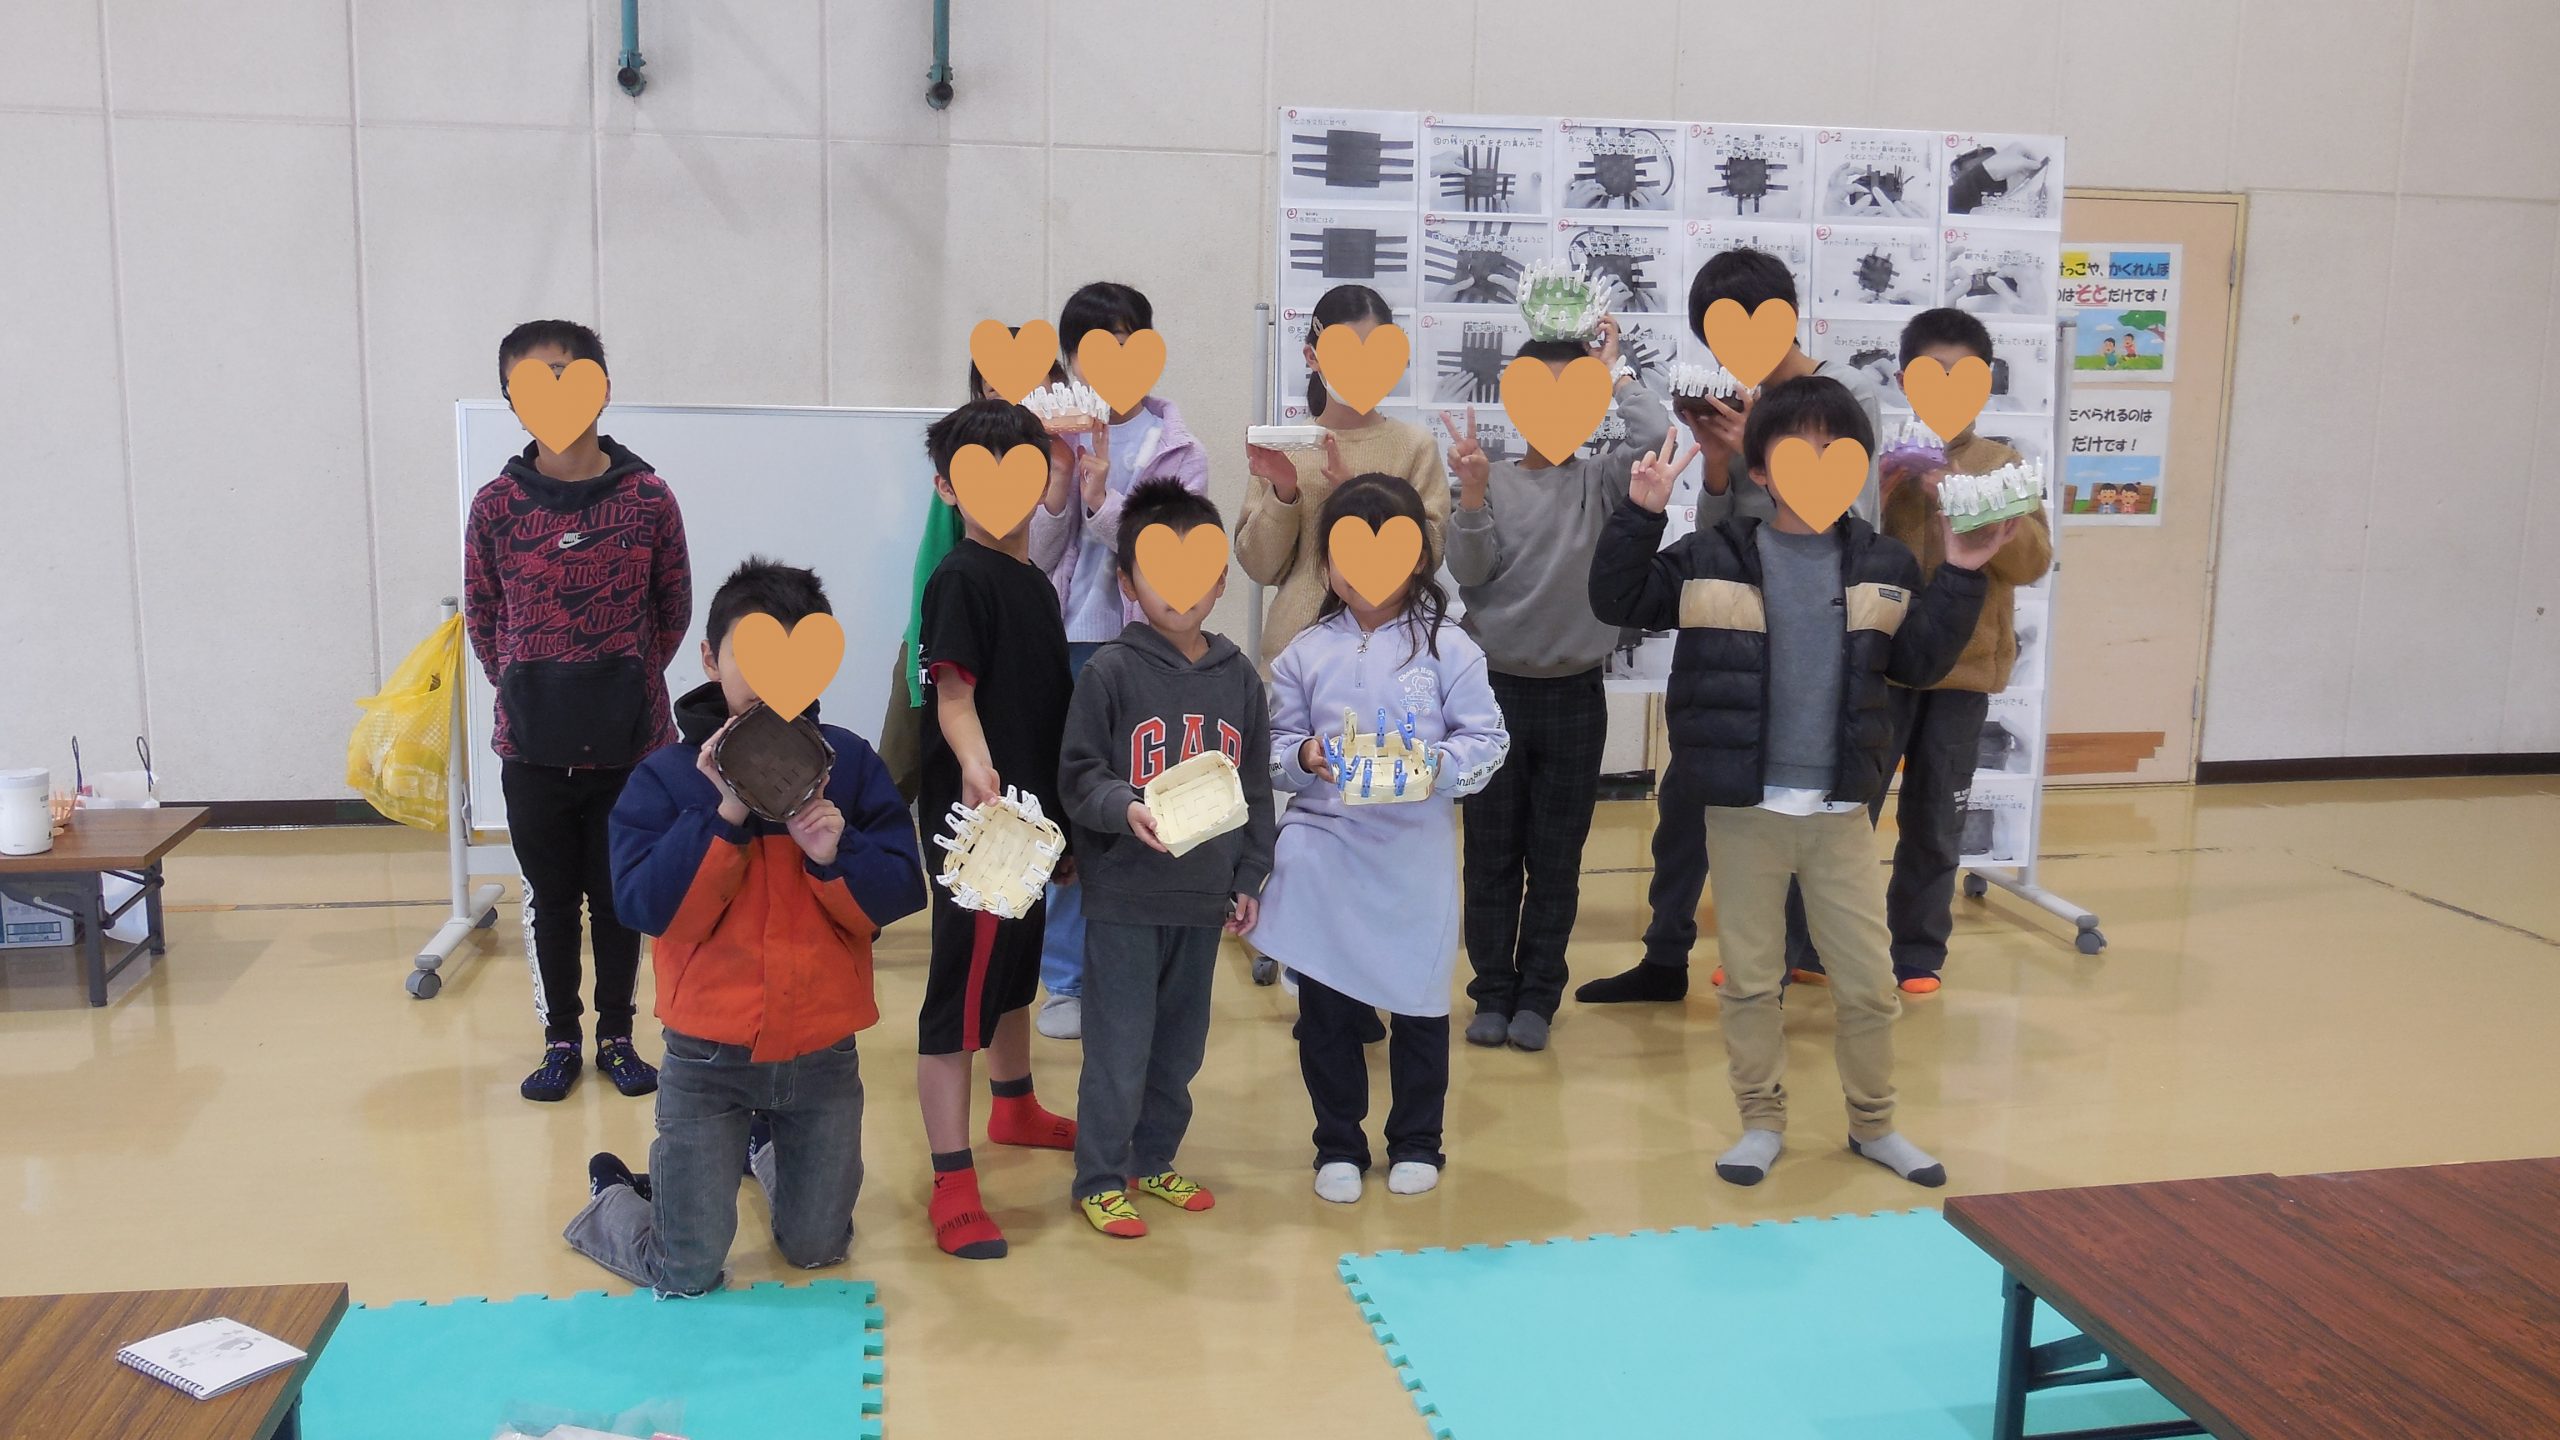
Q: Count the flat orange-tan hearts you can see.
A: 12